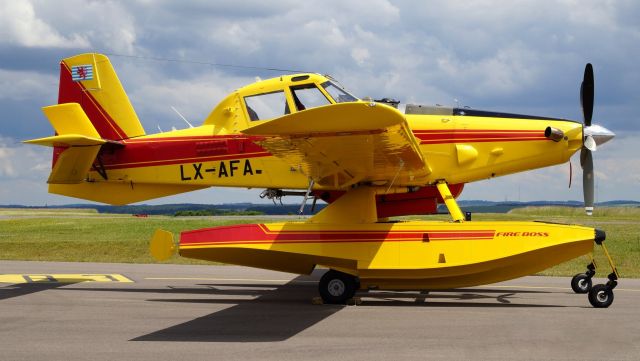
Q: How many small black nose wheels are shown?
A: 2